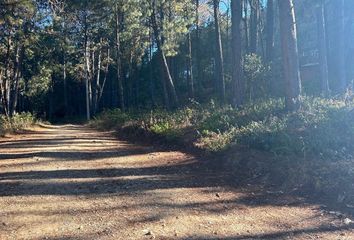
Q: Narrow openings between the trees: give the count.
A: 1